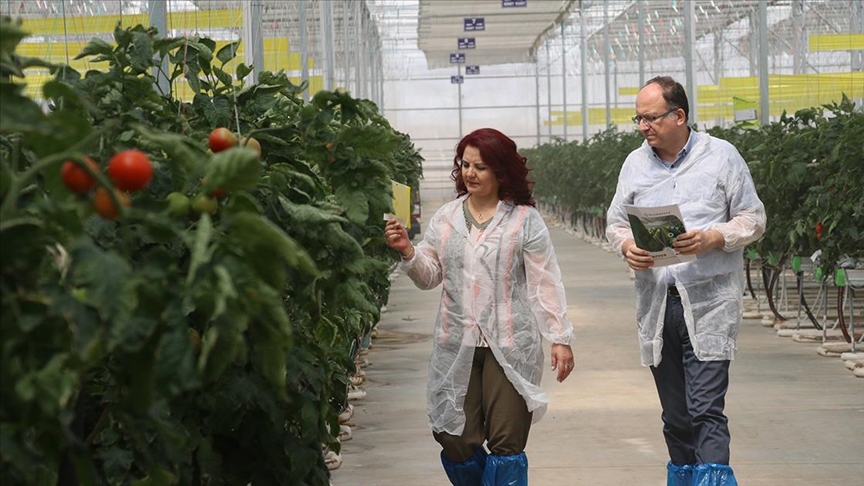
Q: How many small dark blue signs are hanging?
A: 6